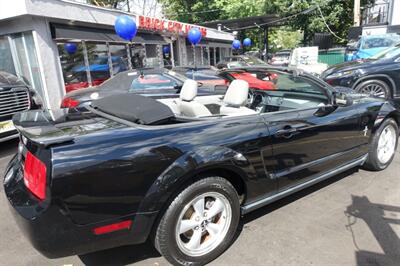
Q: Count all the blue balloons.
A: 6